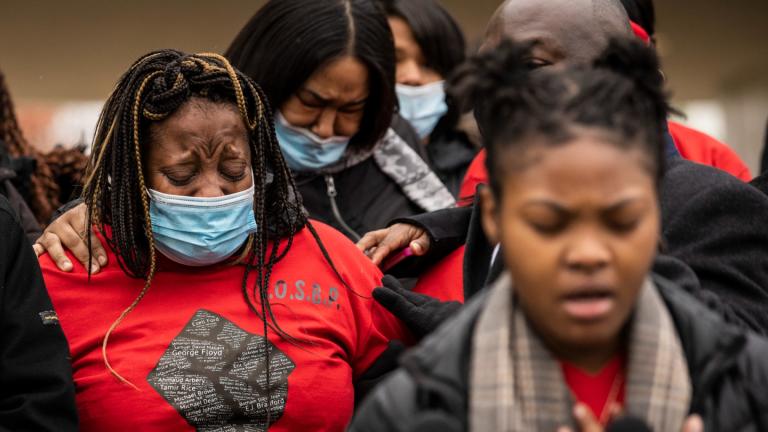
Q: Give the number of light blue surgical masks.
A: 3